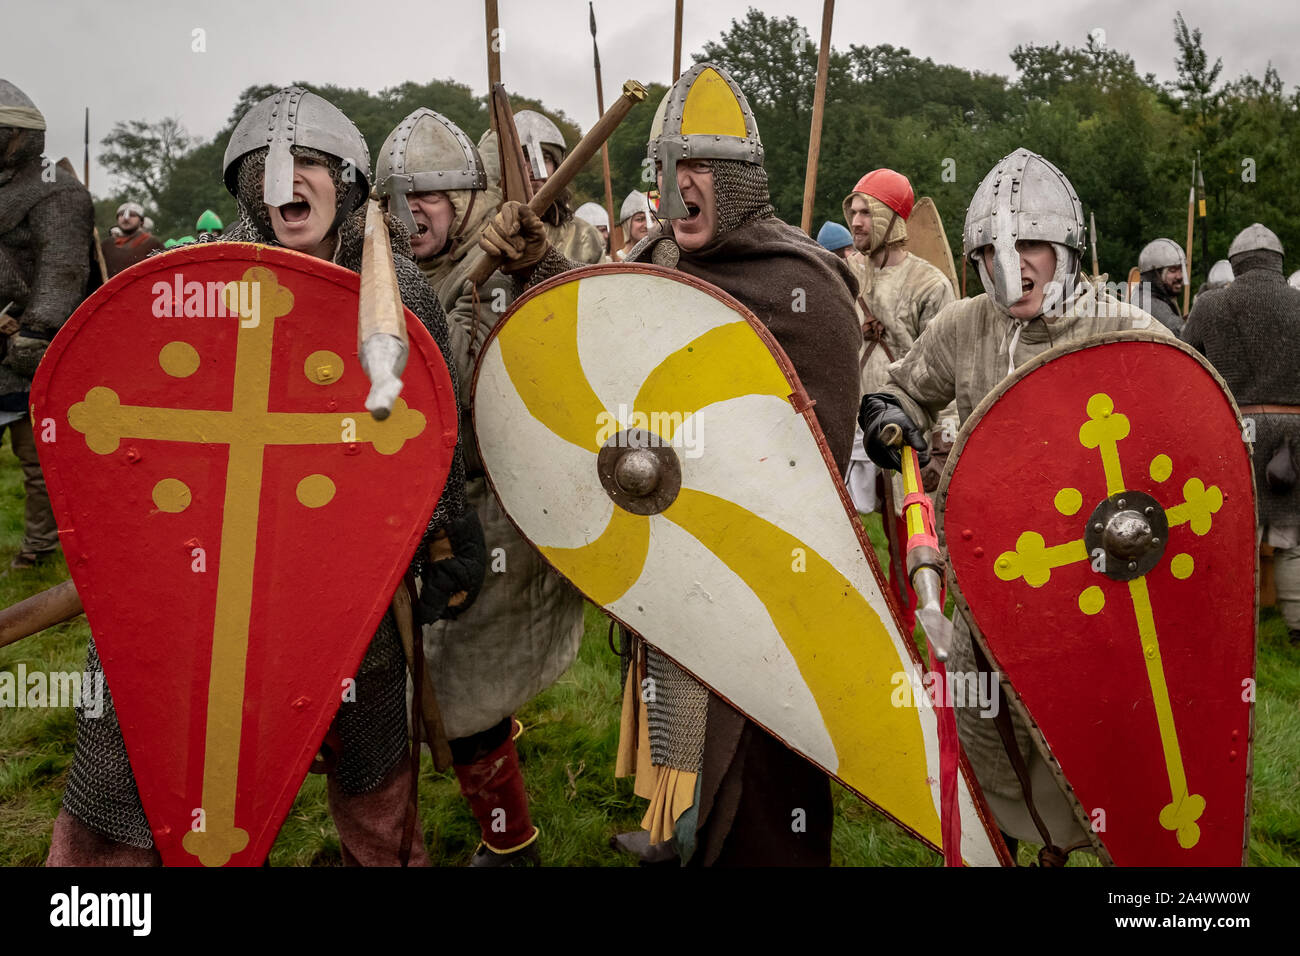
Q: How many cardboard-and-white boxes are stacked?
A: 0